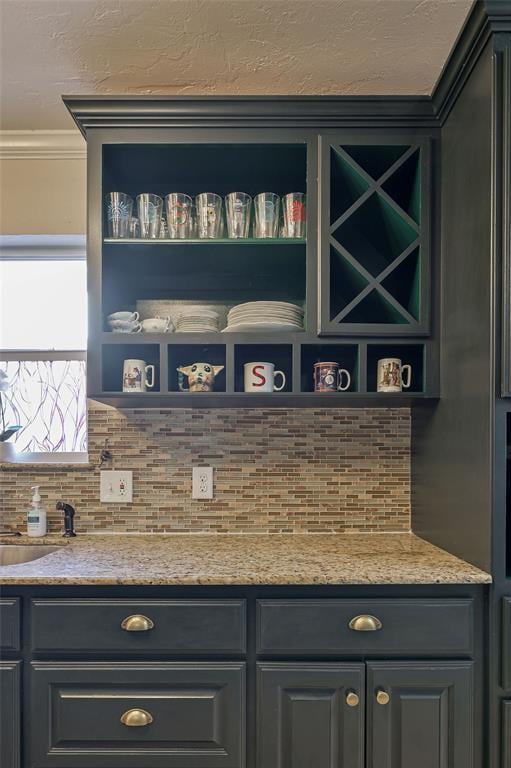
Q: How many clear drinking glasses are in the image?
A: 7